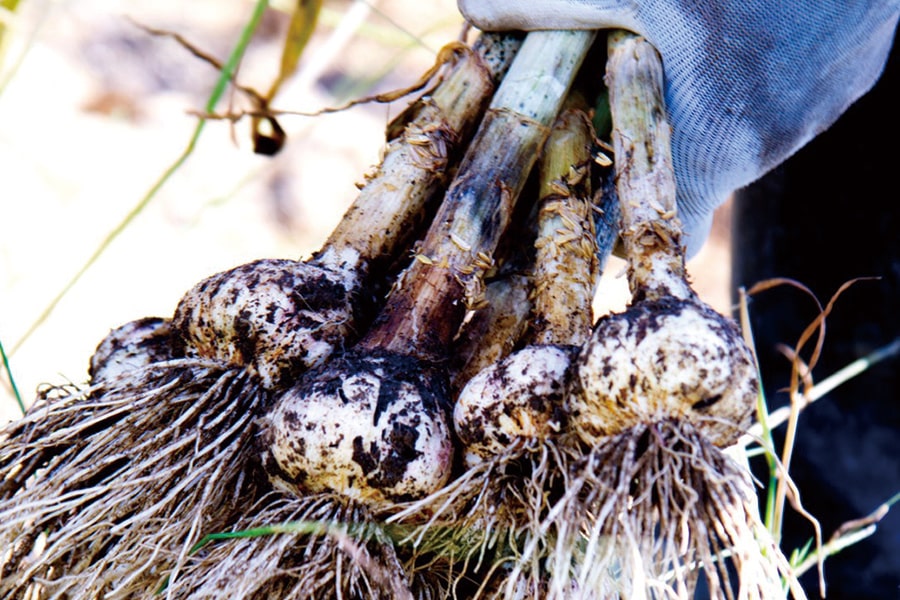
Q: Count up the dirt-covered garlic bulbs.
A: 5